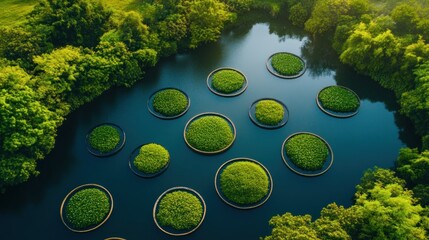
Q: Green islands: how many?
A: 12